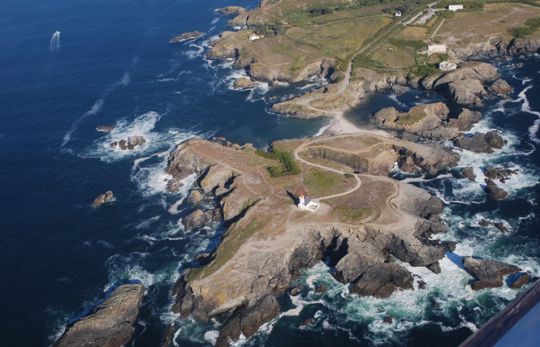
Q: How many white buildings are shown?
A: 6